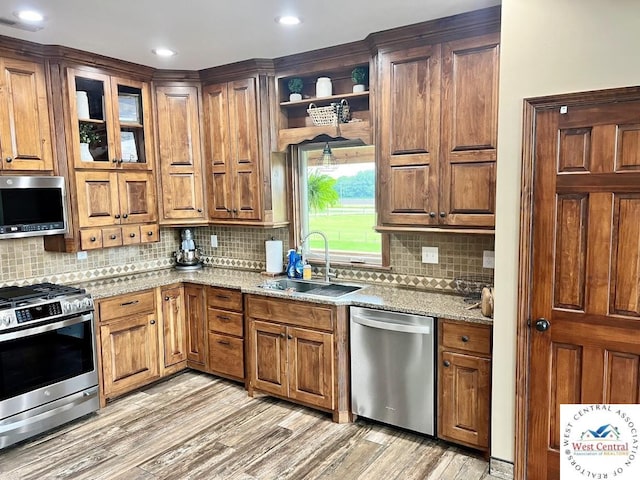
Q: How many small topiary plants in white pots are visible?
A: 2